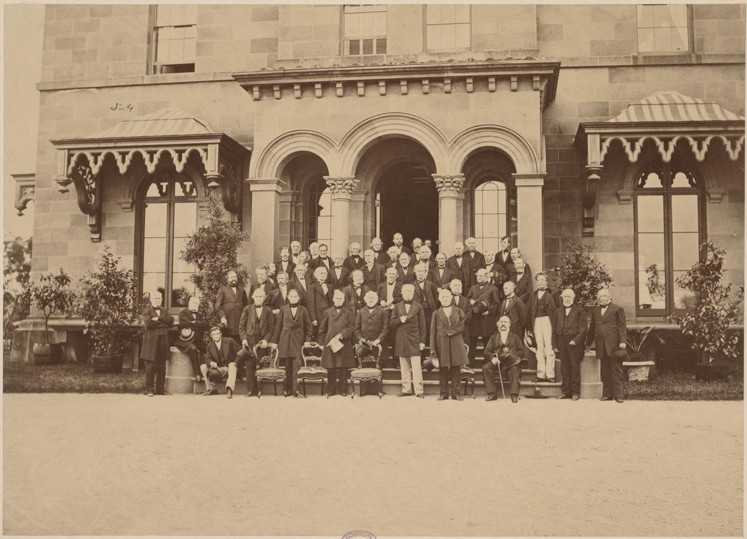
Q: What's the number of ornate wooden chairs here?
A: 4